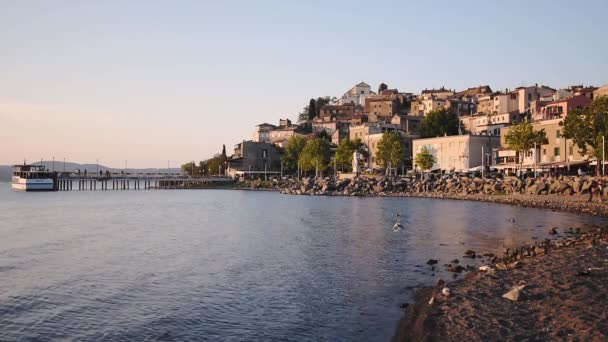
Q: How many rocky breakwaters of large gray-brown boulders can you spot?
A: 1